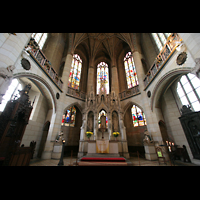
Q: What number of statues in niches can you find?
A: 3